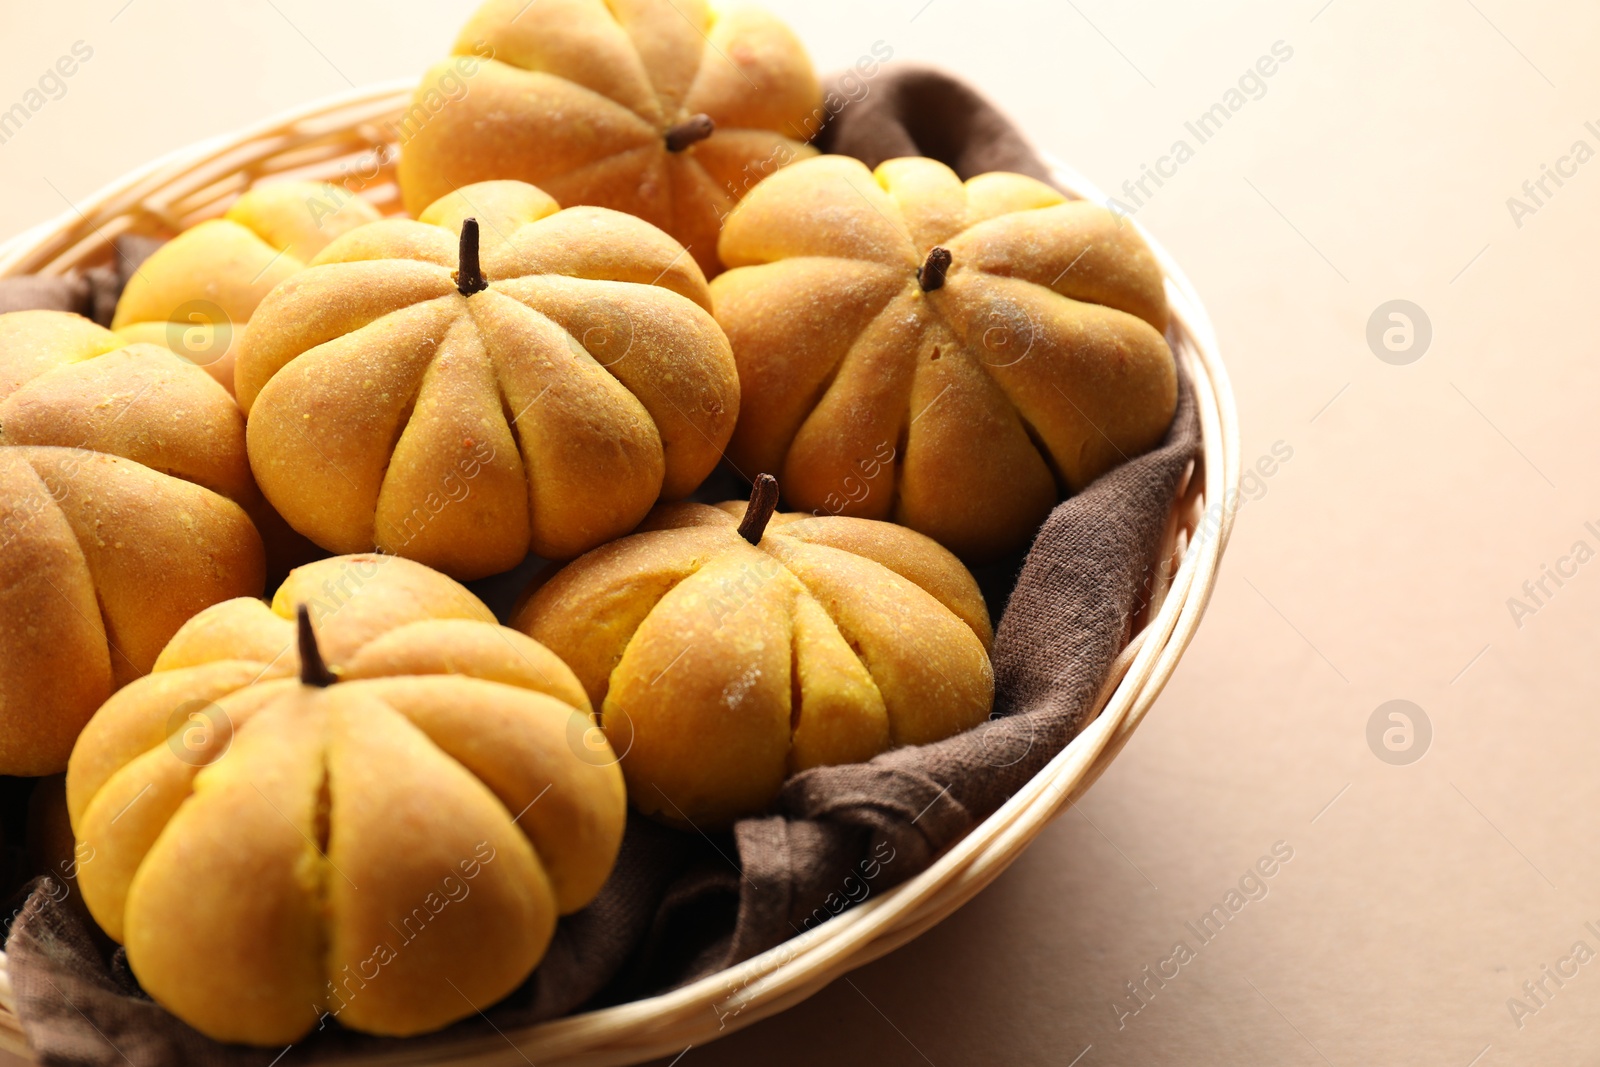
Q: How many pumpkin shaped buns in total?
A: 7